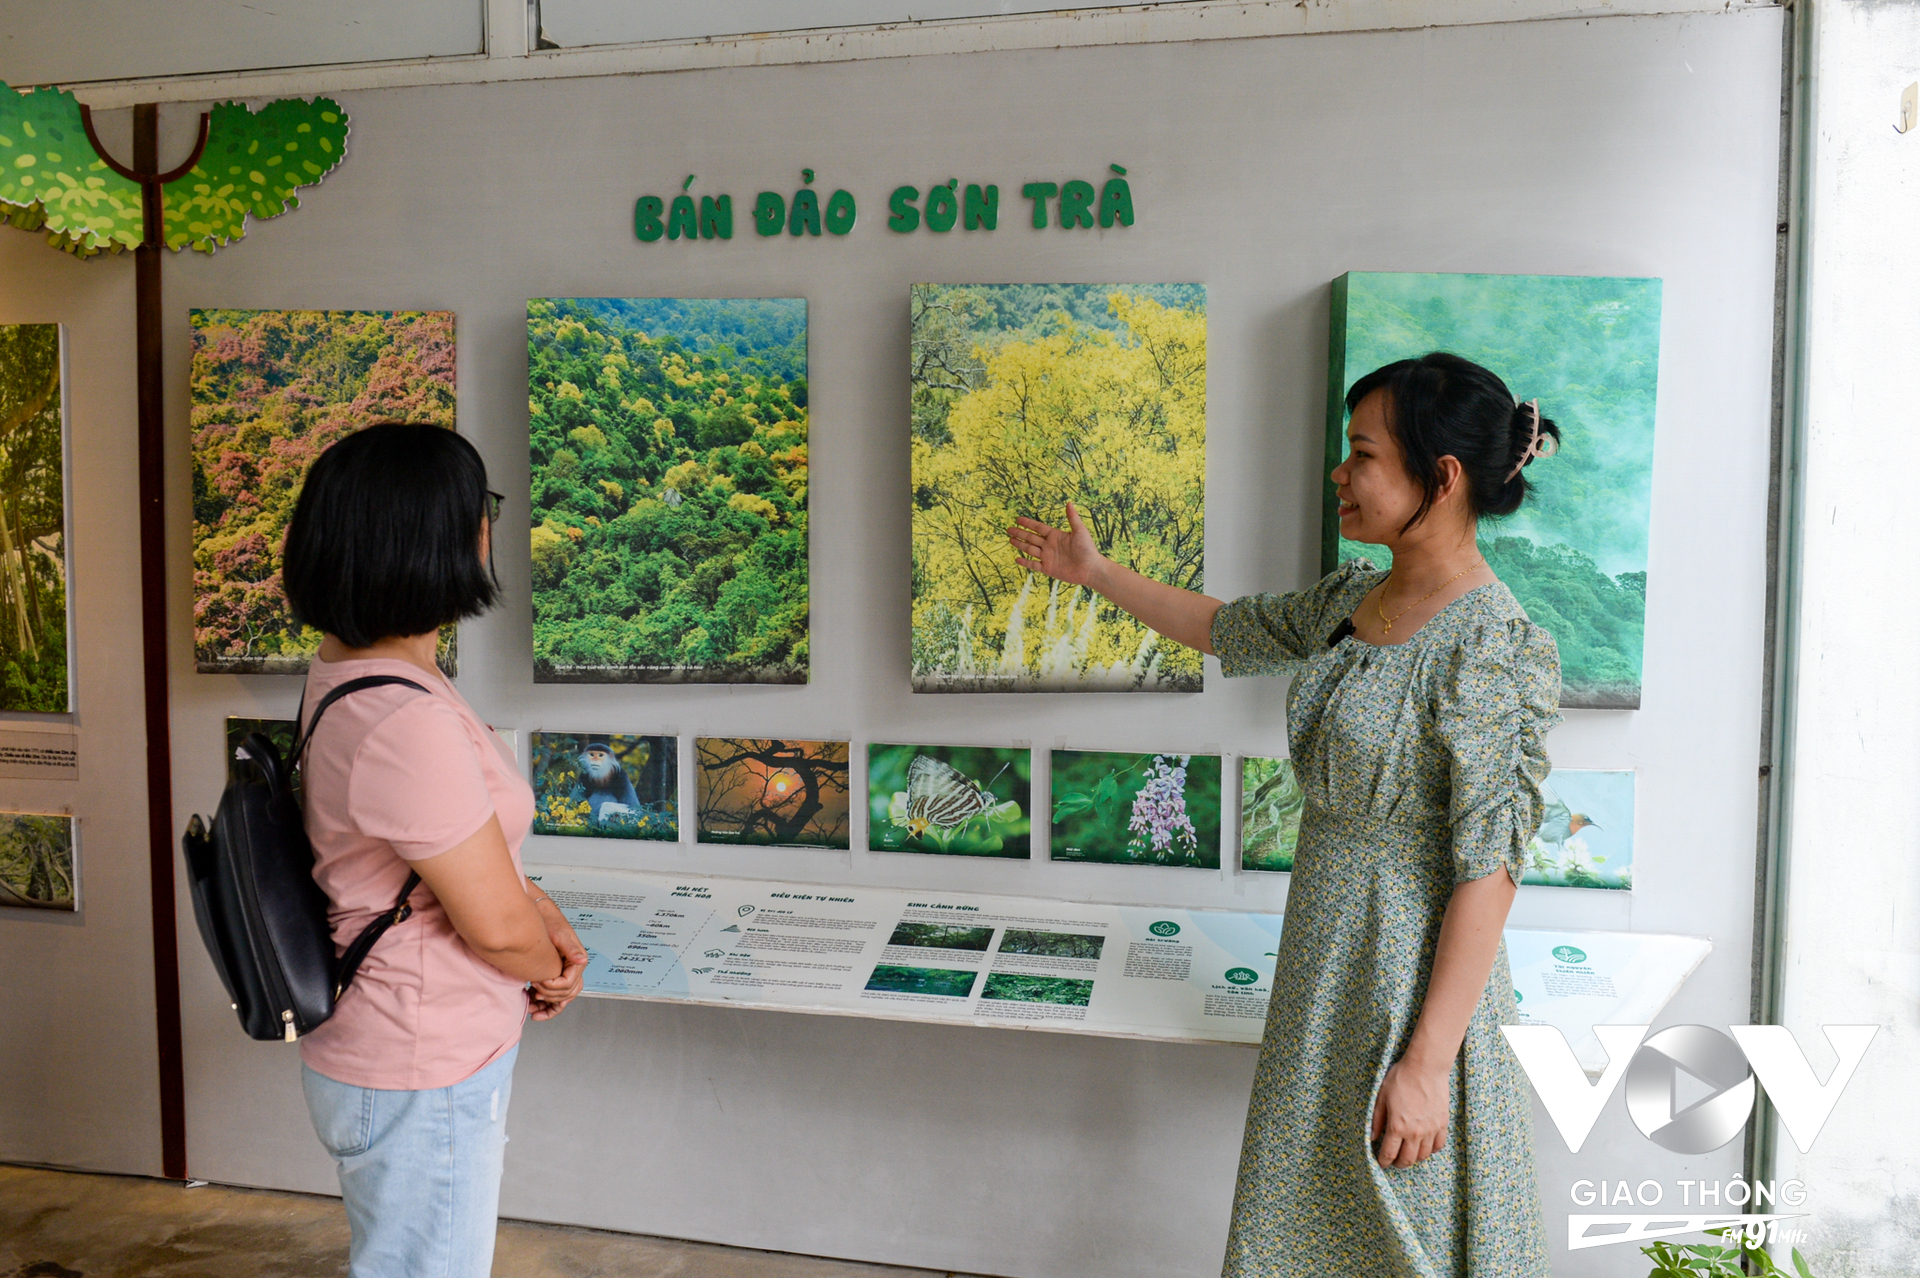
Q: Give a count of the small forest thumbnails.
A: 4